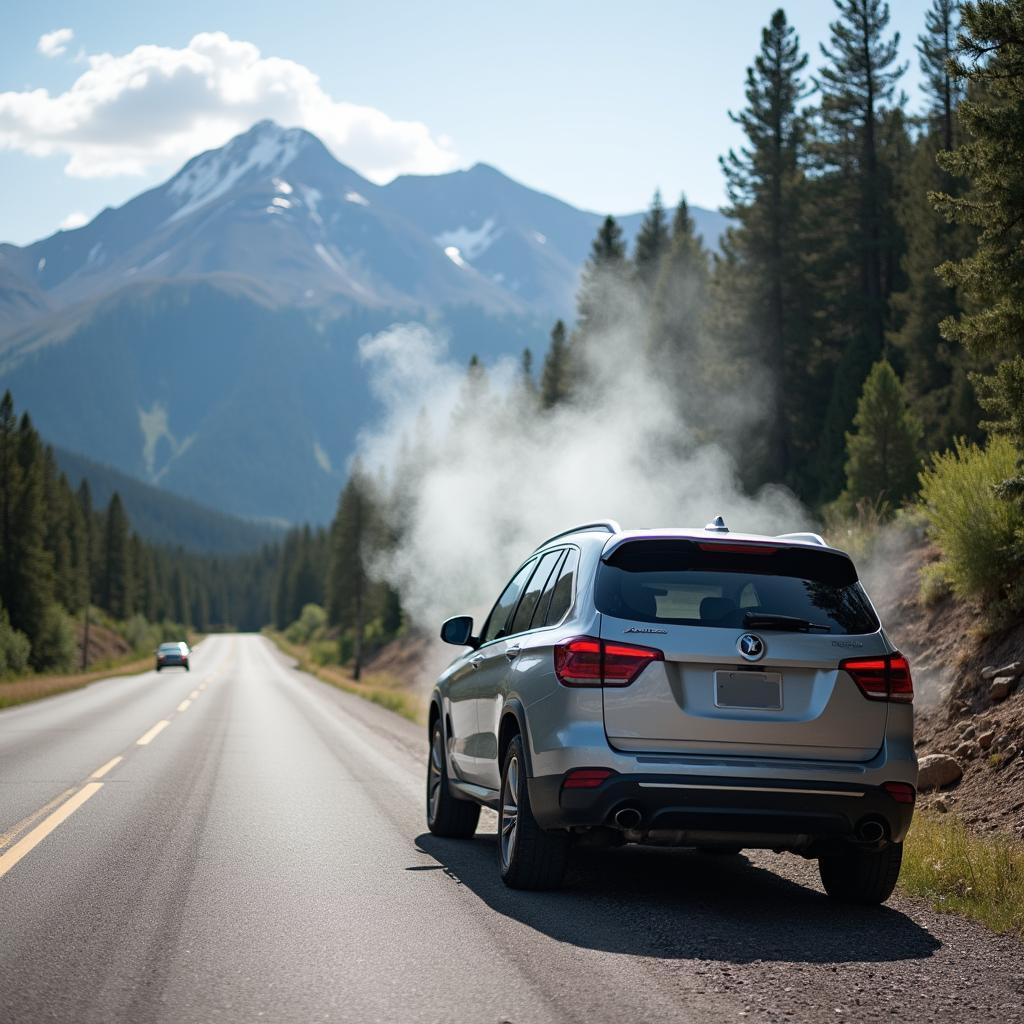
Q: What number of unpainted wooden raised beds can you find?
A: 0